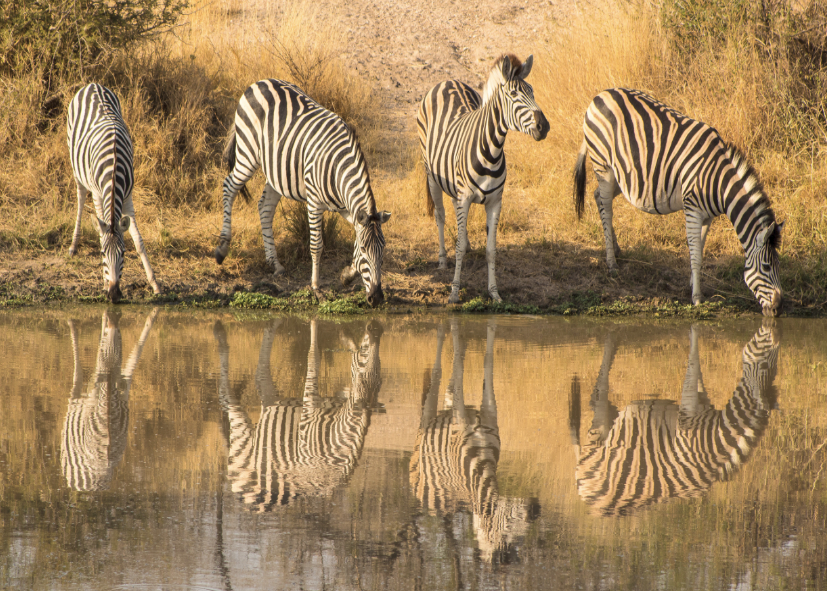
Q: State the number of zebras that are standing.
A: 4